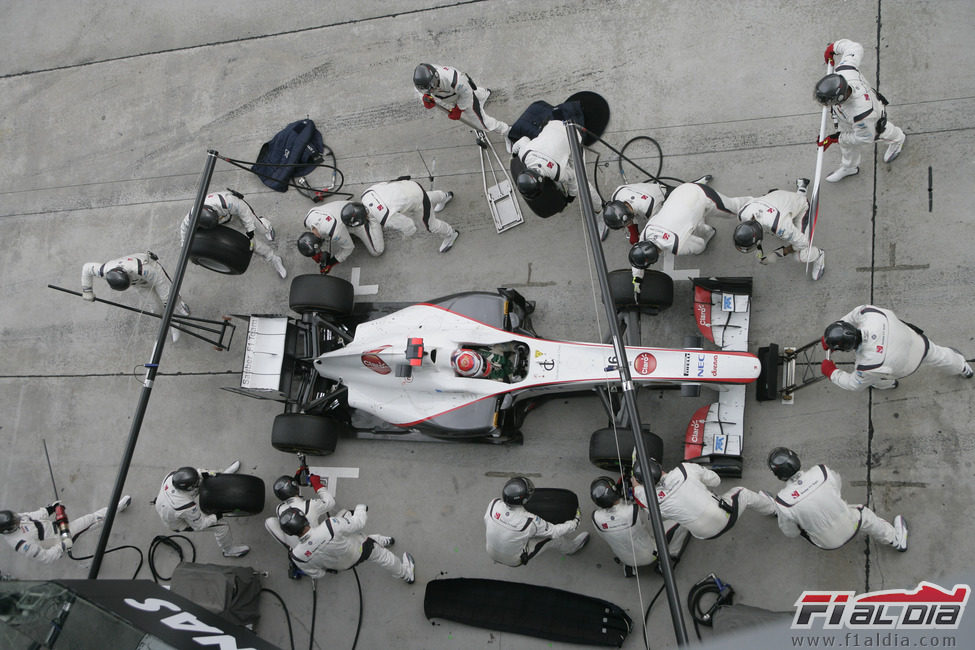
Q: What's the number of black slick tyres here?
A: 8